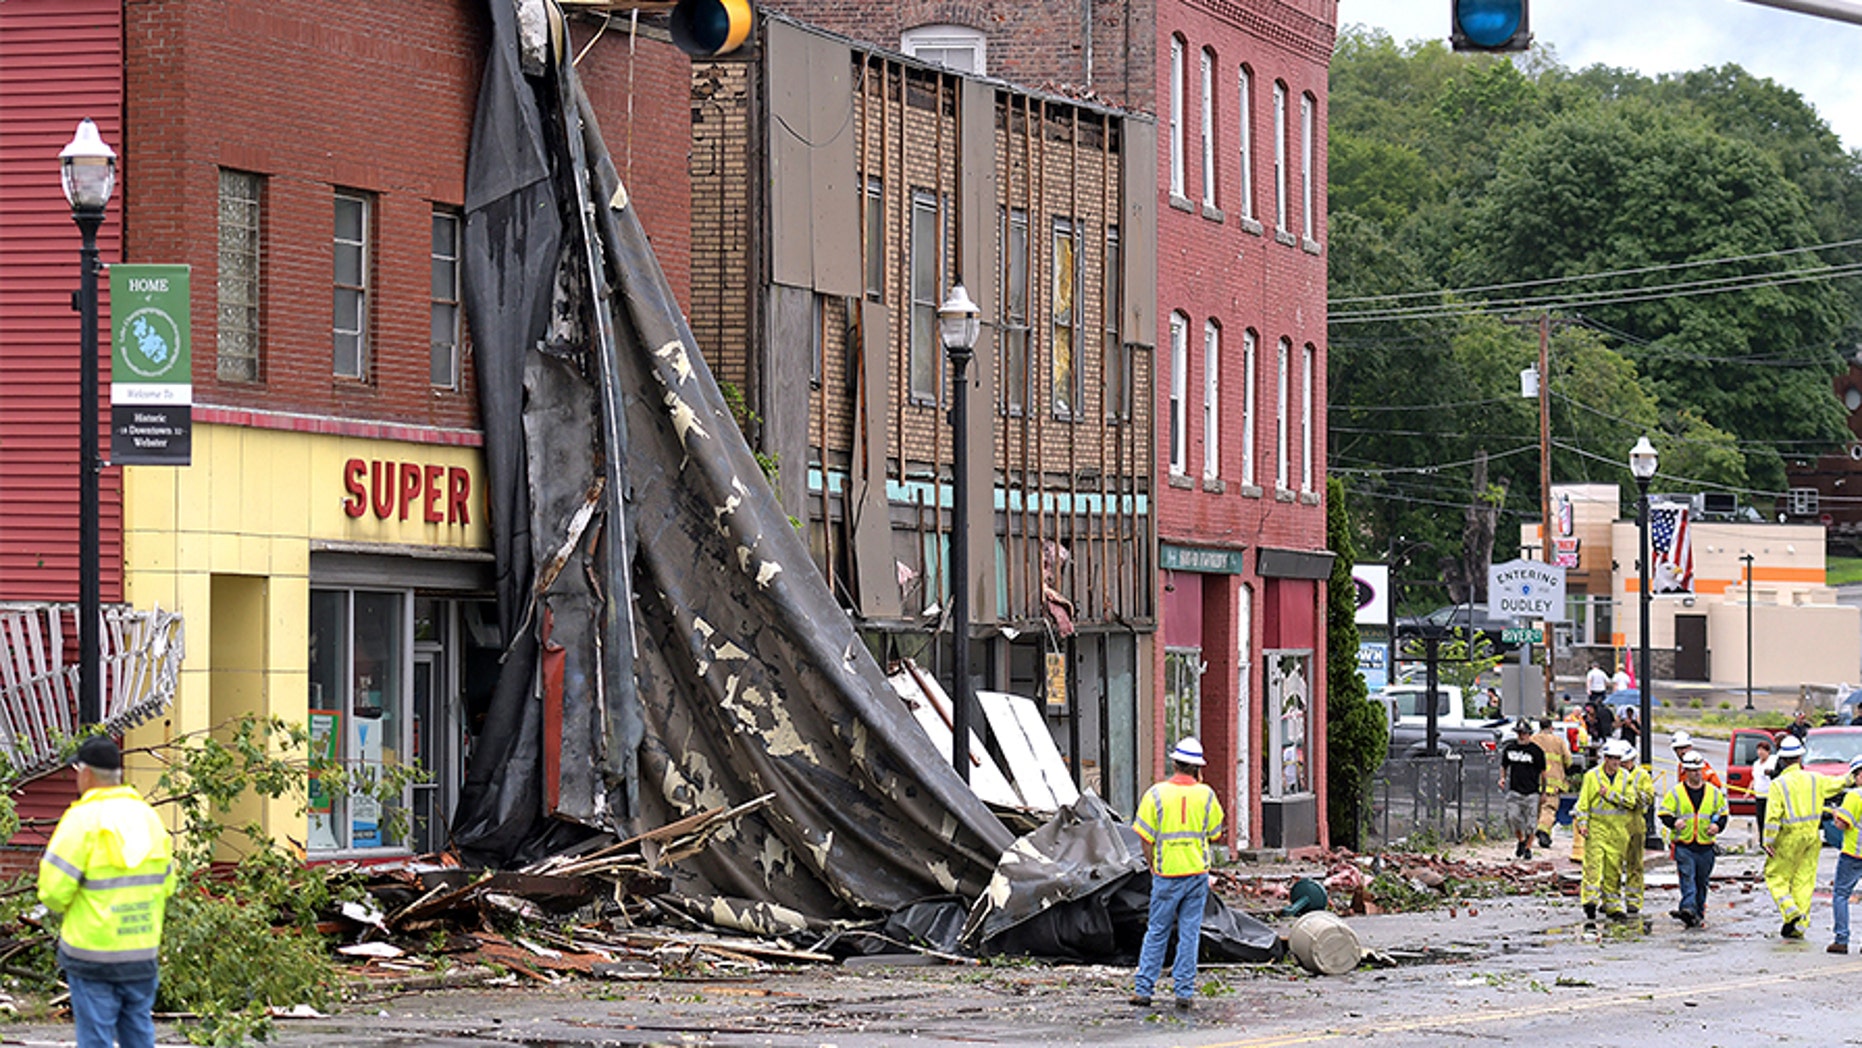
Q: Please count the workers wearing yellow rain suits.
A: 3